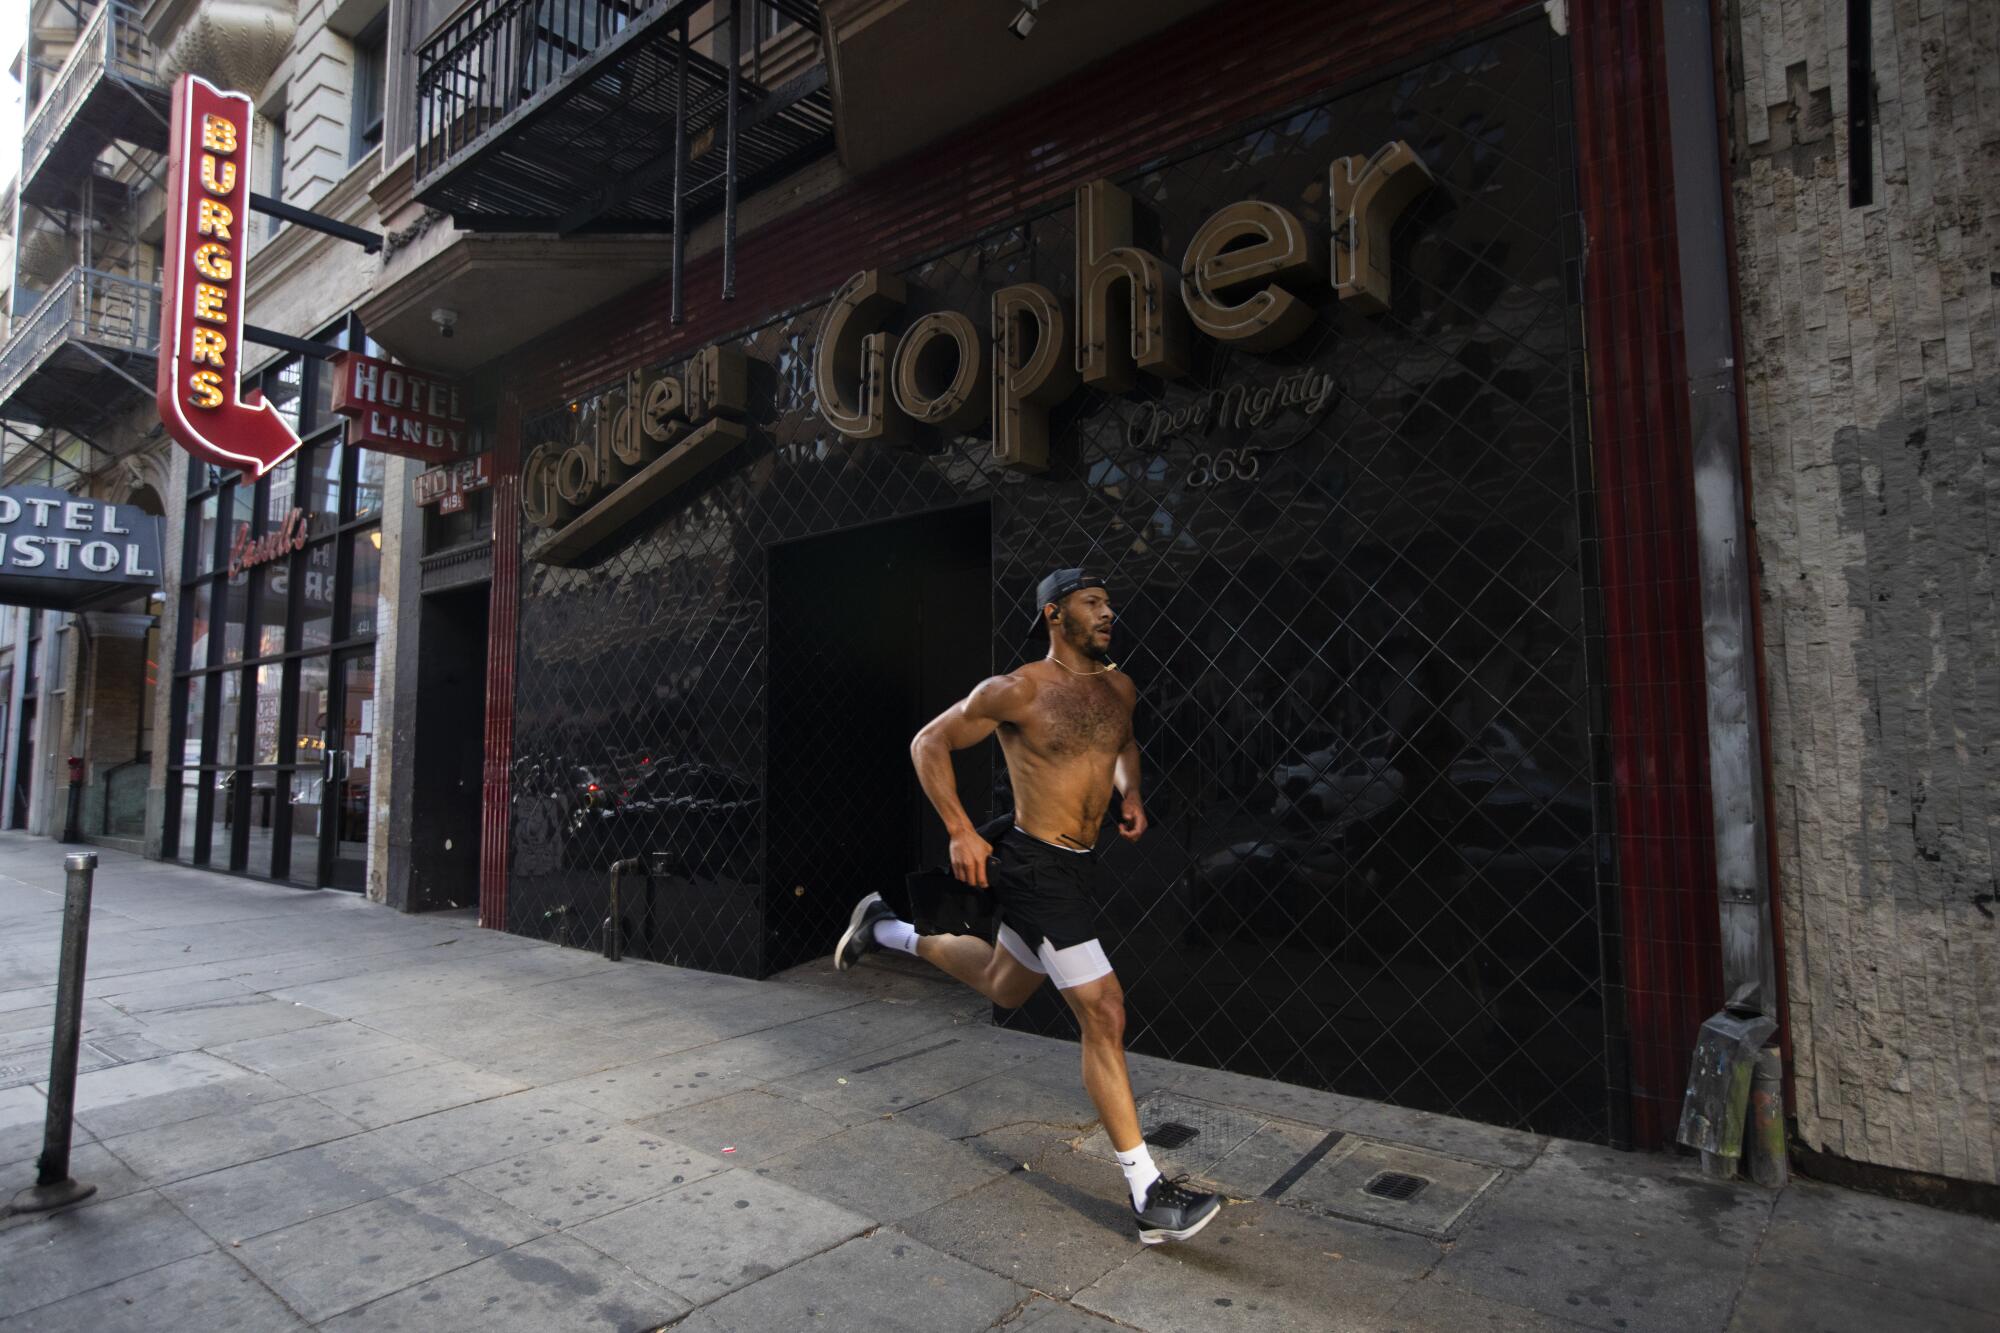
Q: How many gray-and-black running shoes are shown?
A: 2